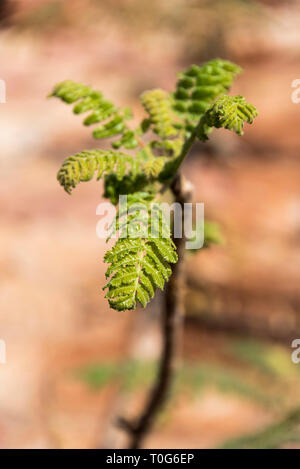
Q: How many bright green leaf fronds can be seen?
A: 6